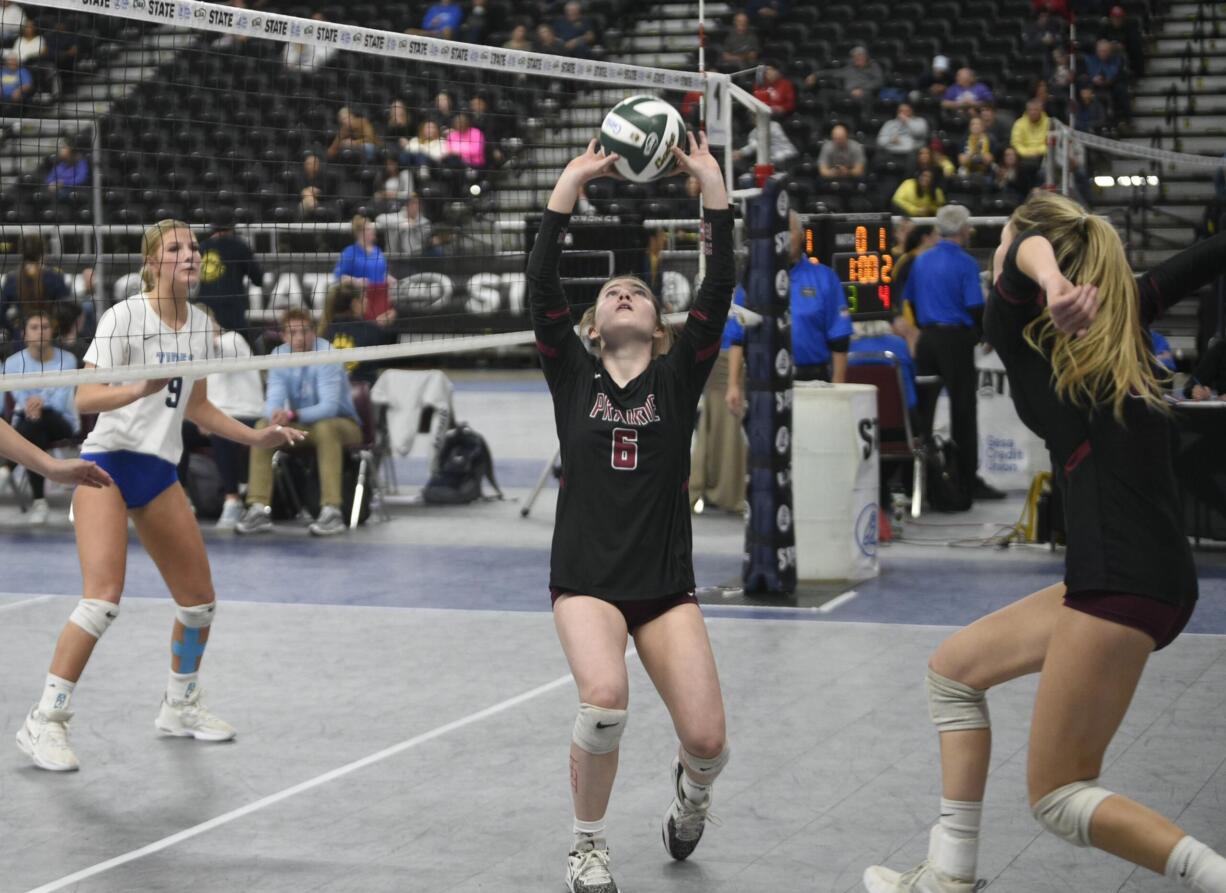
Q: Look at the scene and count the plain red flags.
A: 1